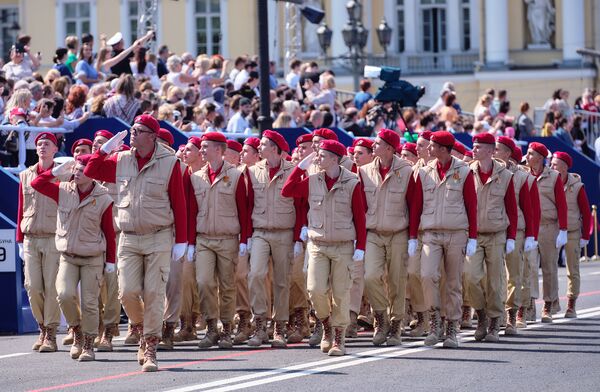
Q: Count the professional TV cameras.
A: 1